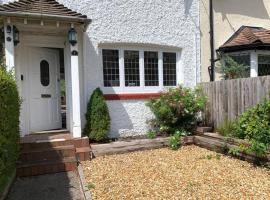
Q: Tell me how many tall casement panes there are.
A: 4